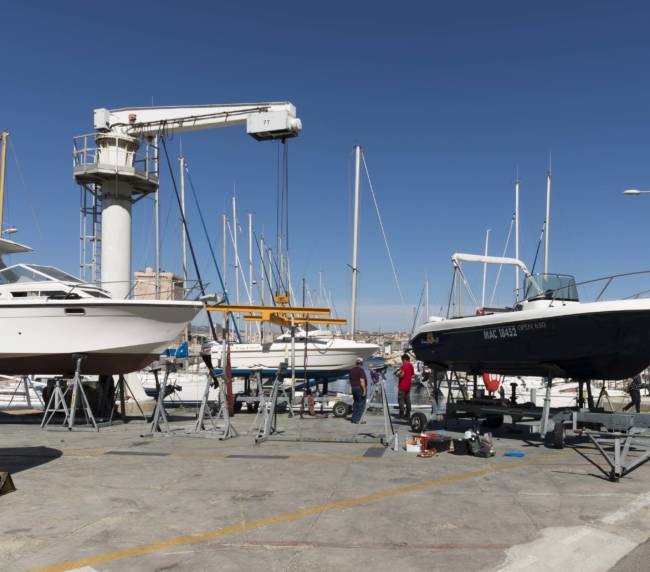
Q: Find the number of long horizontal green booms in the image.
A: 0